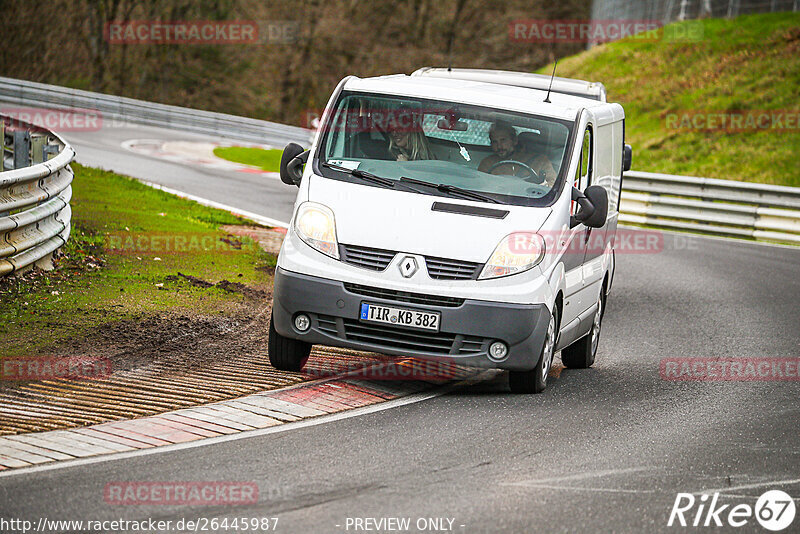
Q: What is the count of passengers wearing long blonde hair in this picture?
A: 1